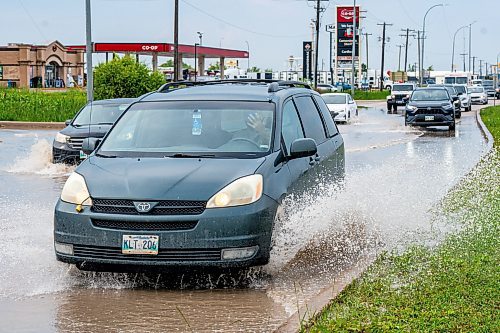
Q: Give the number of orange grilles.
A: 0